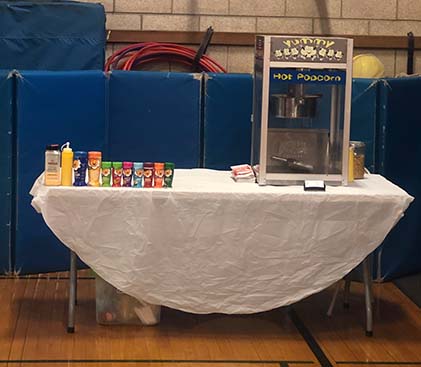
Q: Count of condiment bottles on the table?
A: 11